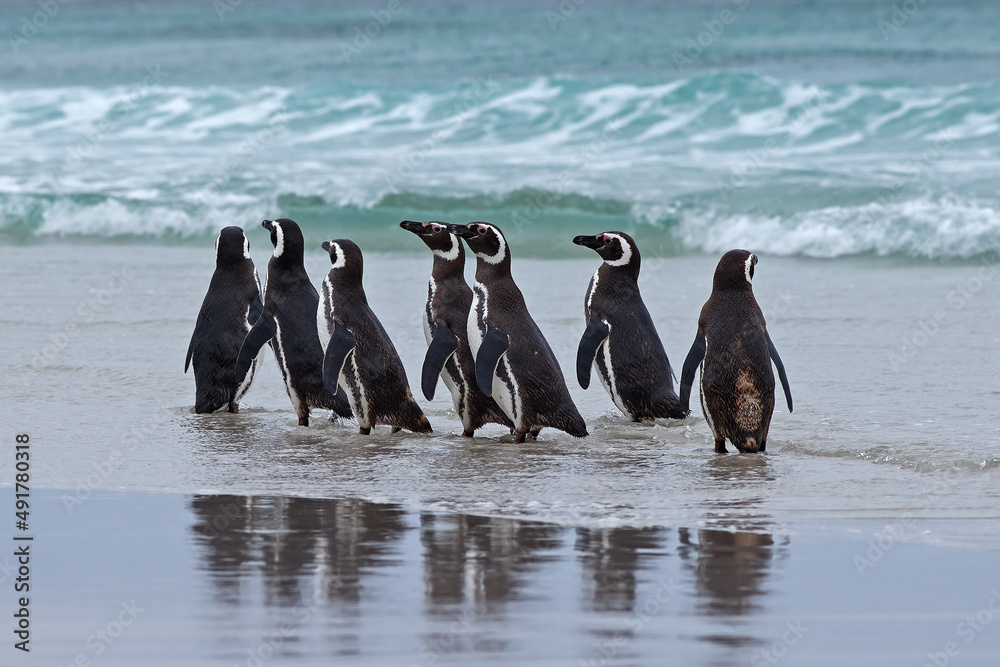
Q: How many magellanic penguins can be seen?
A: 7